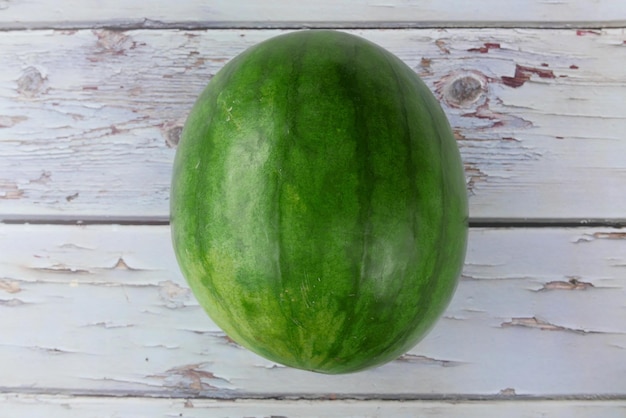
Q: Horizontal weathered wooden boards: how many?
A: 4